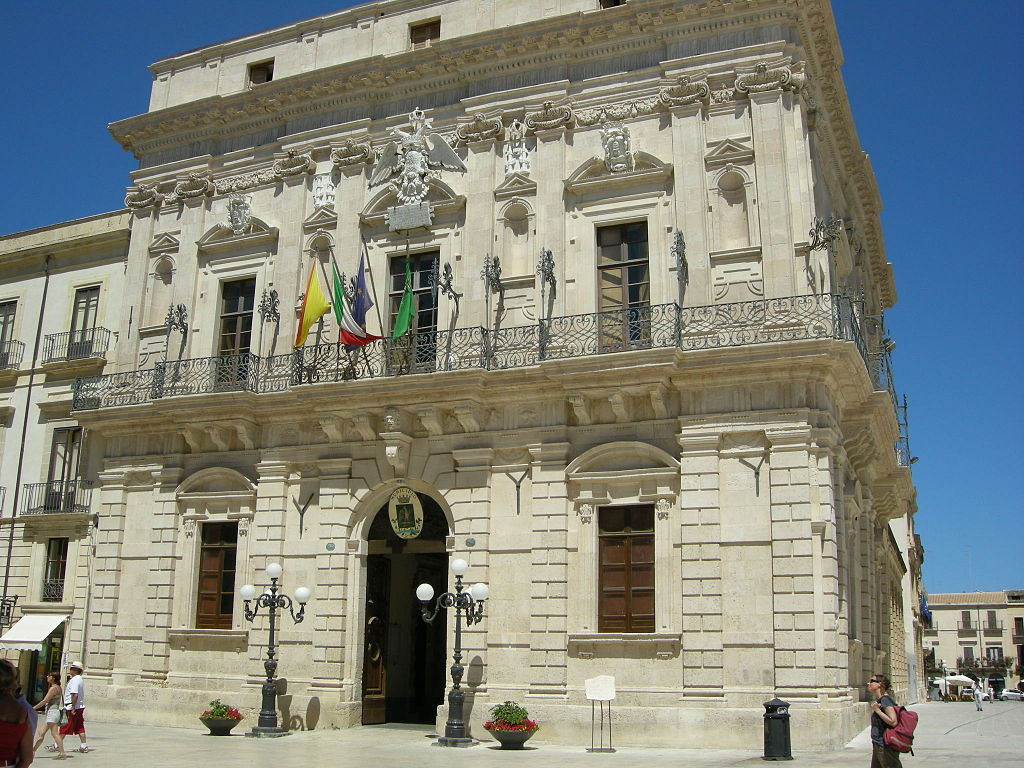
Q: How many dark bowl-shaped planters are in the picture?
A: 2